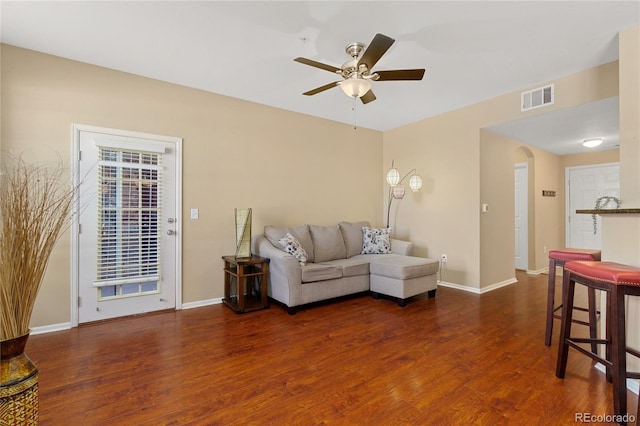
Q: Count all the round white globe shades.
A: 3